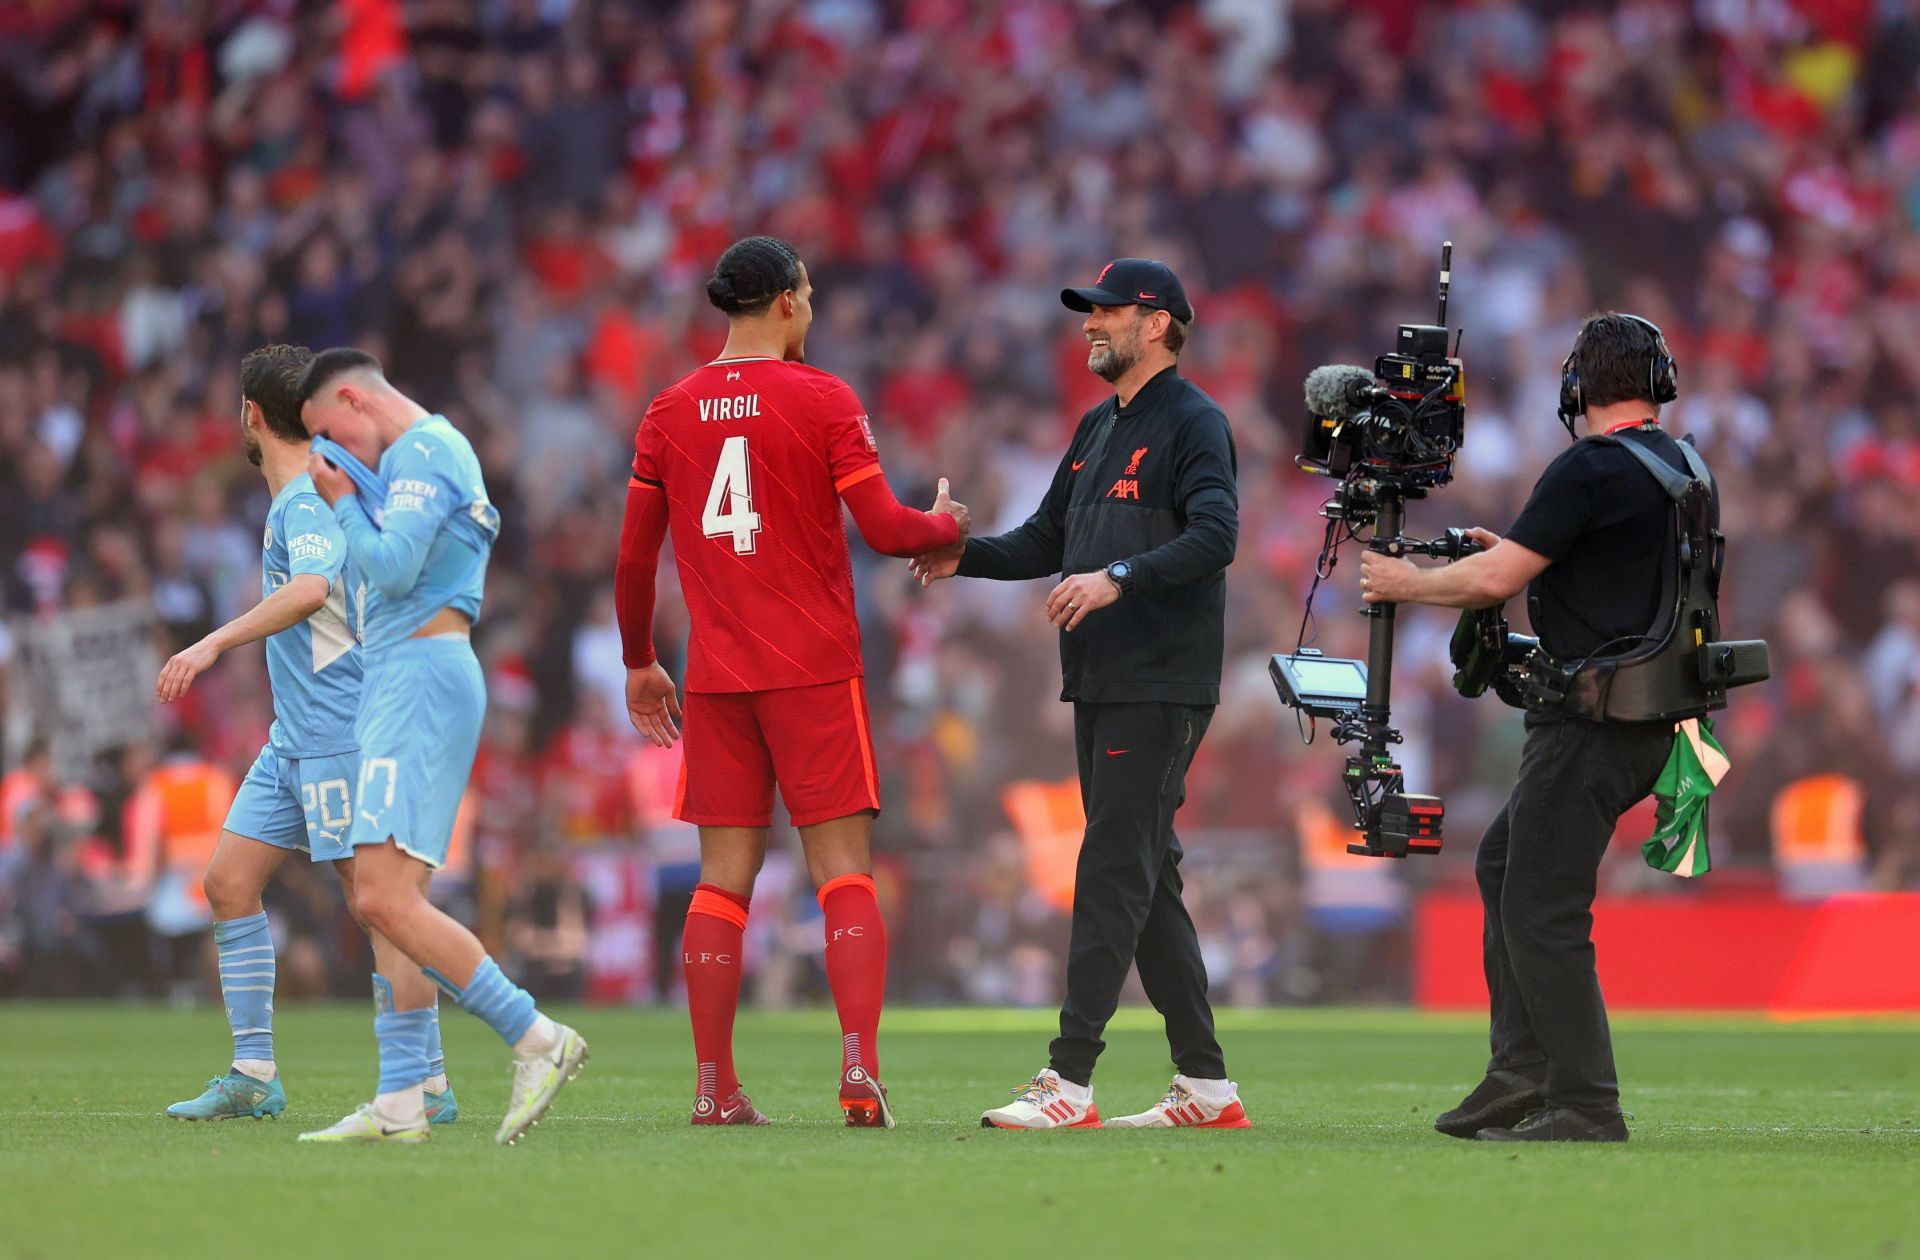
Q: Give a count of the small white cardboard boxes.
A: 0